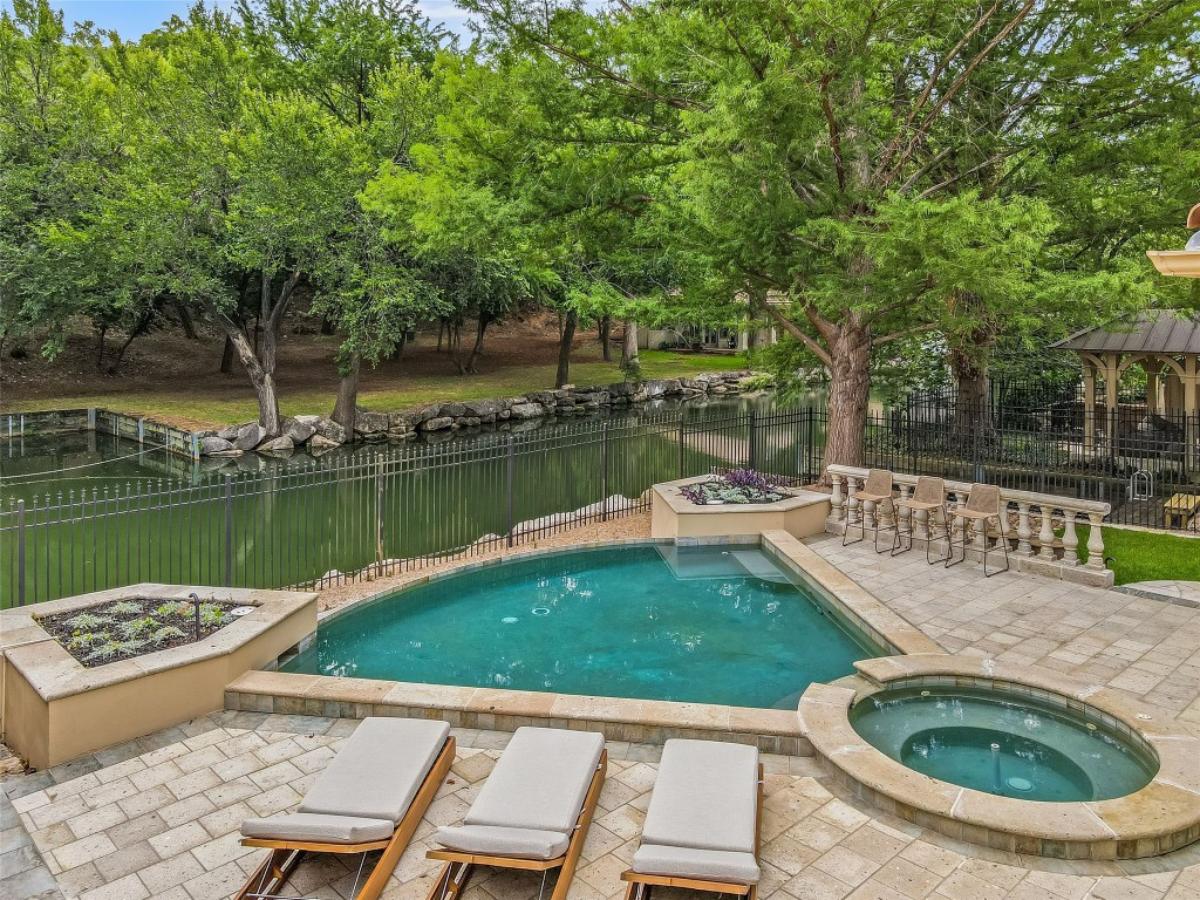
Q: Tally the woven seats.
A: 3